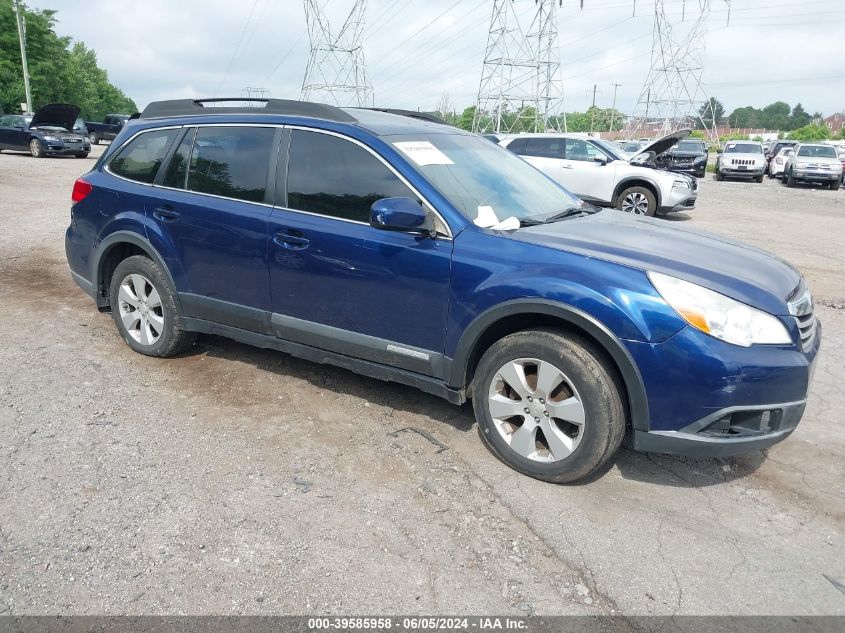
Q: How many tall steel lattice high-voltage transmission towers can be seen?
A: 3